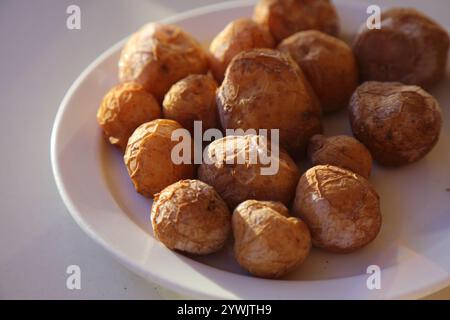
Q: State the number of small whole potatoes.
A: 15